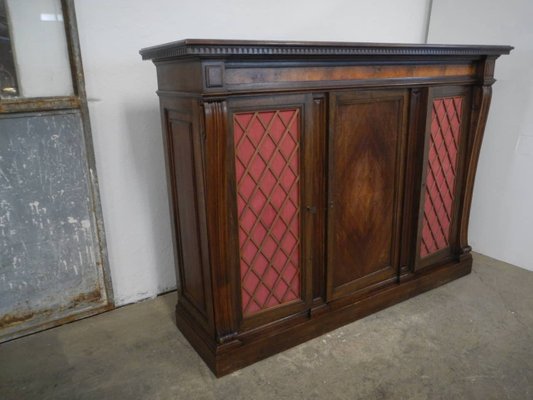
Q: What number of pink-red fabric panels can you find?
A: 2